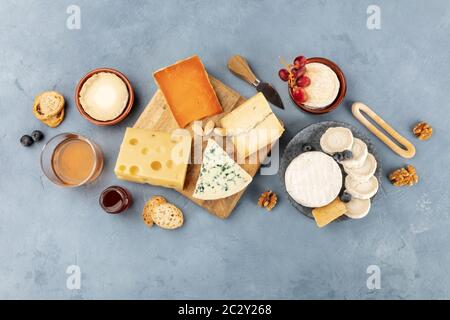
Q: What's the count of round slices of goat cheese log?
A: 5